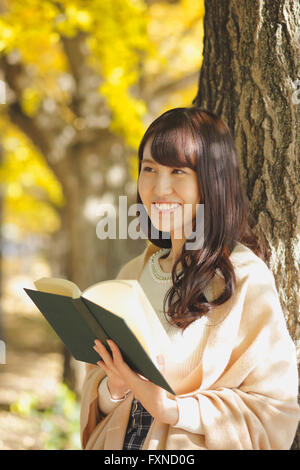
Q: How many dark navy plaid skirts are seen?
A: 1